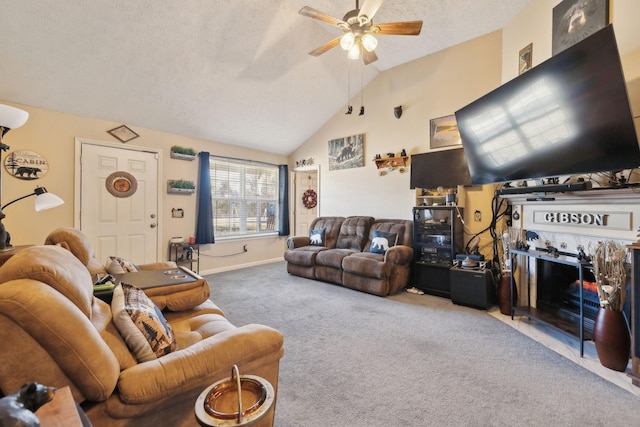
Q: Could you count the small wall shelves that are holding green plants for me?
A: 2